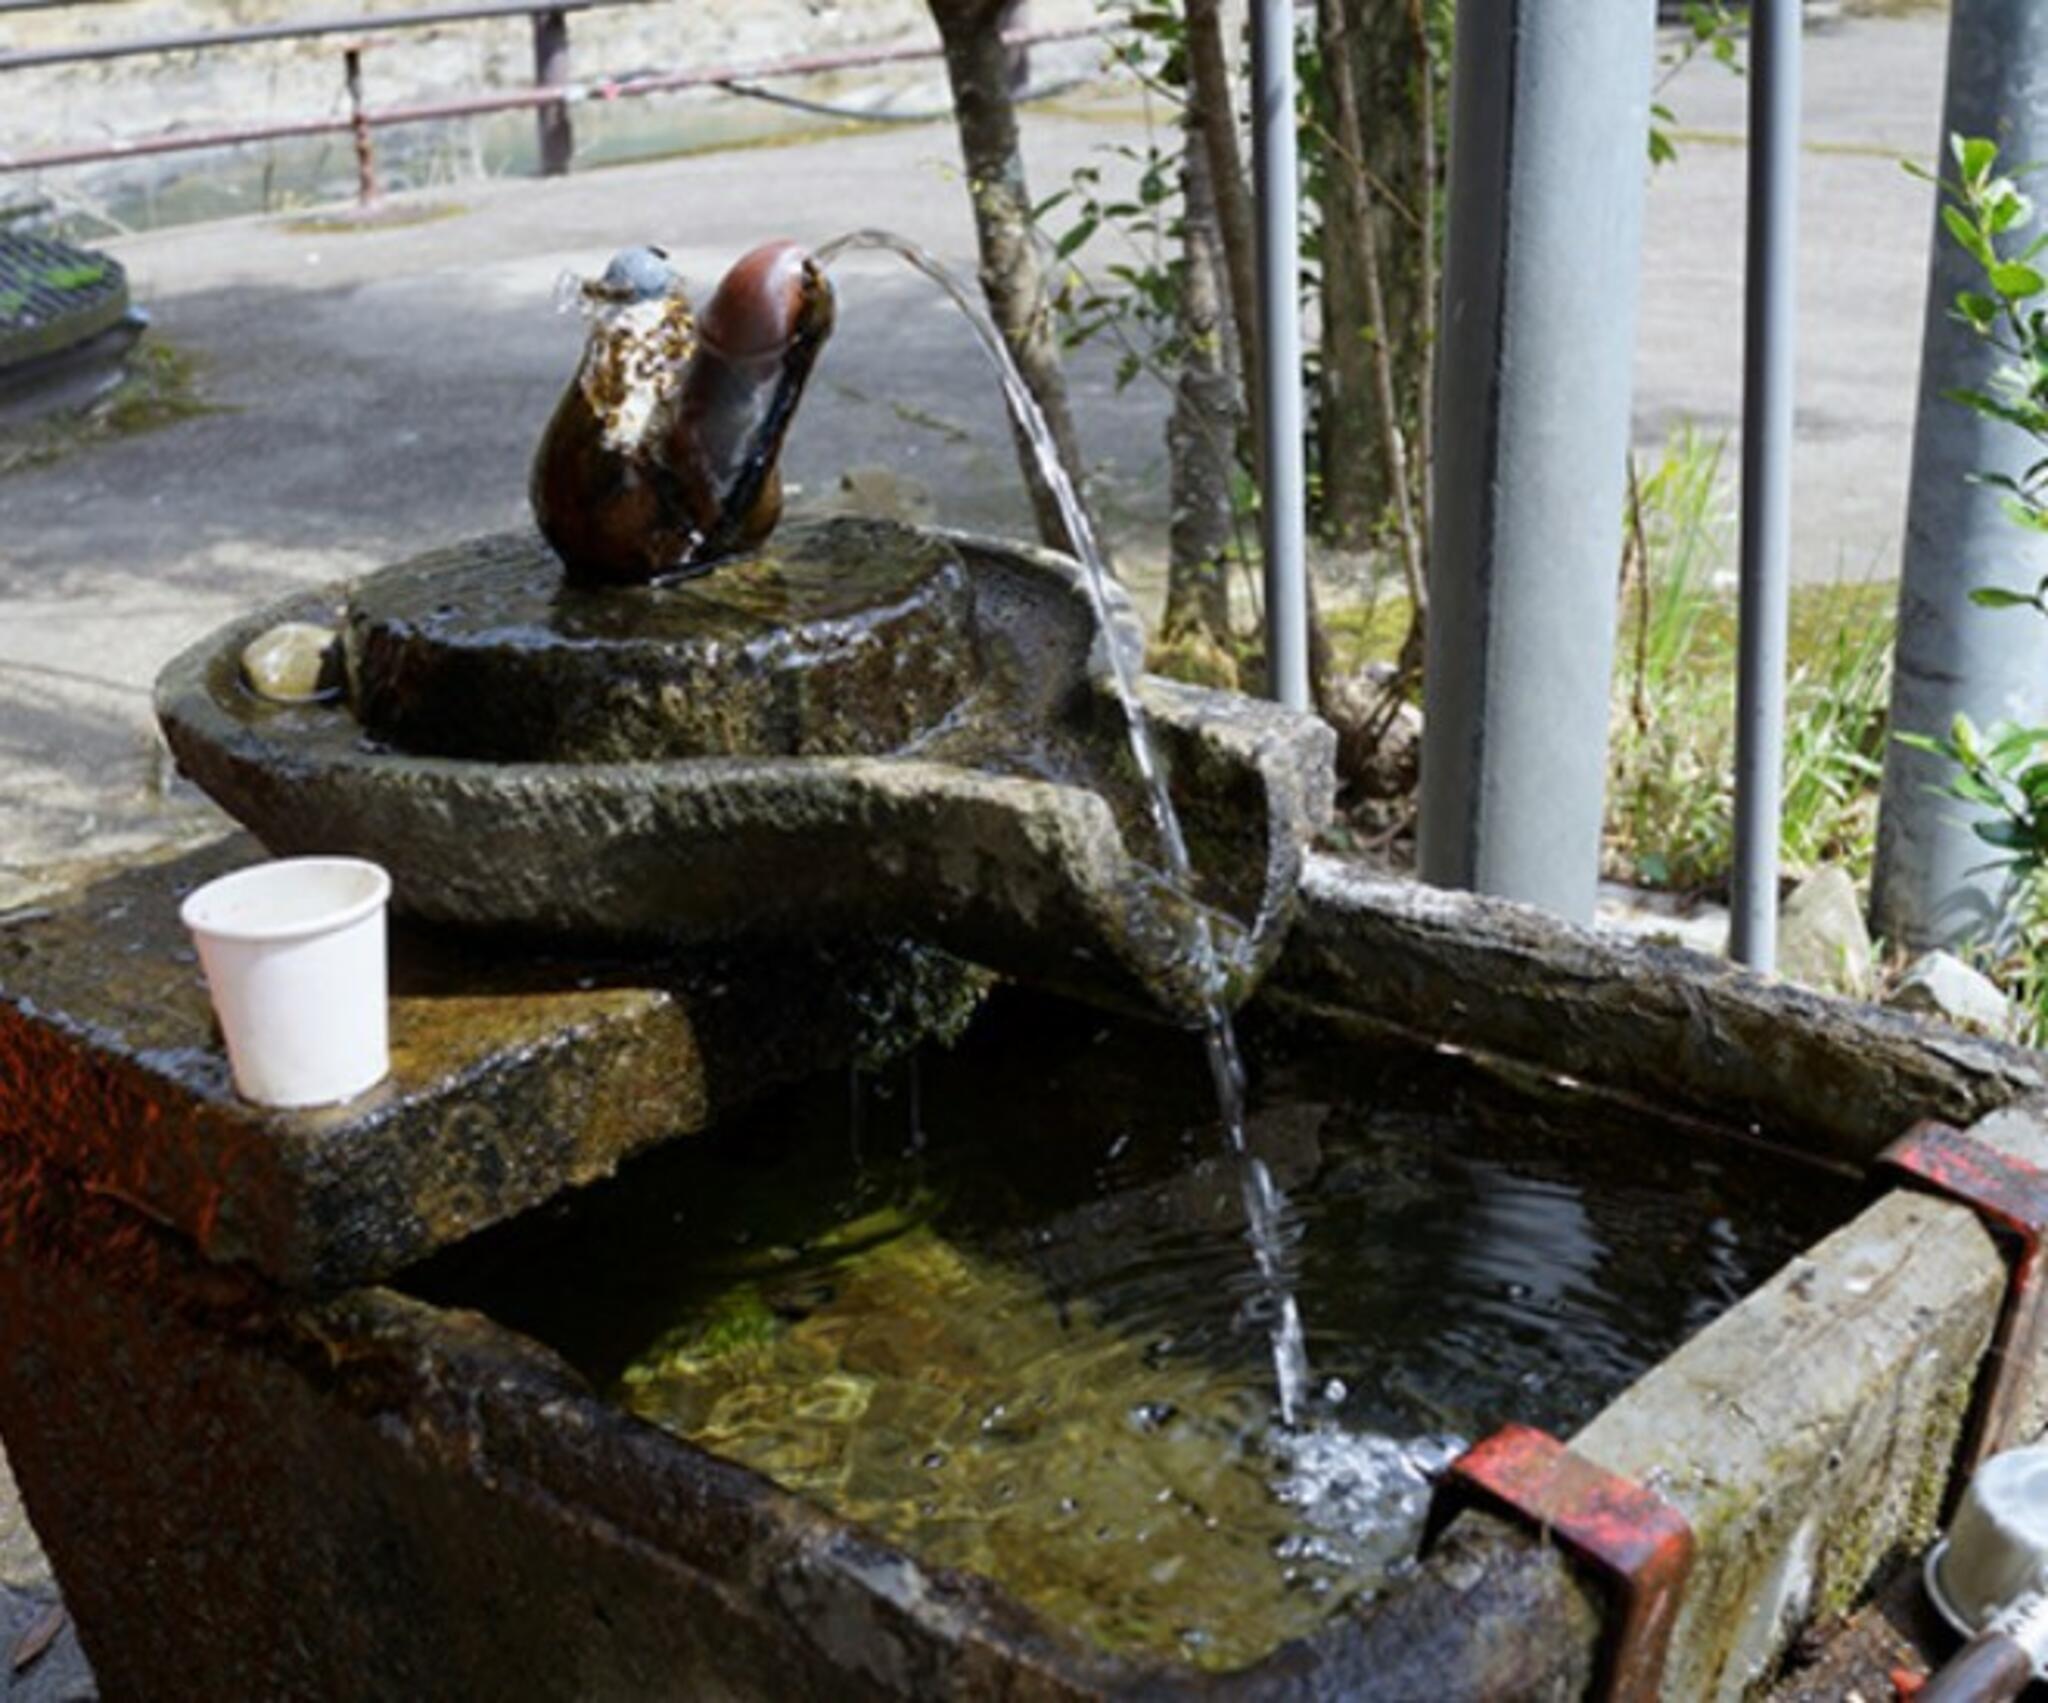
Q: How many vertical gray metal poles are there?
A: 4